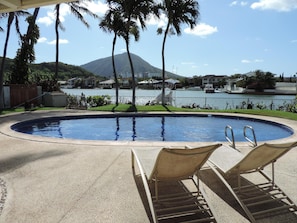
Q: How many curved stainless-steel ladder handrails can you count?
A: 2